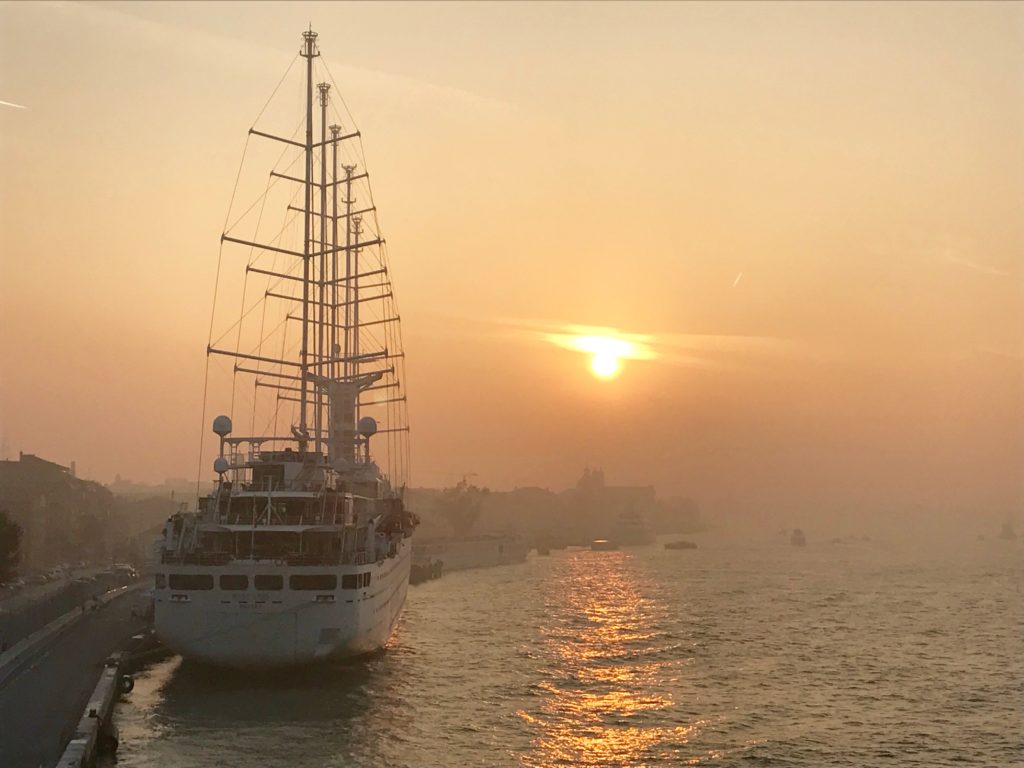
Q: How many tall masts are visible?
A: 5